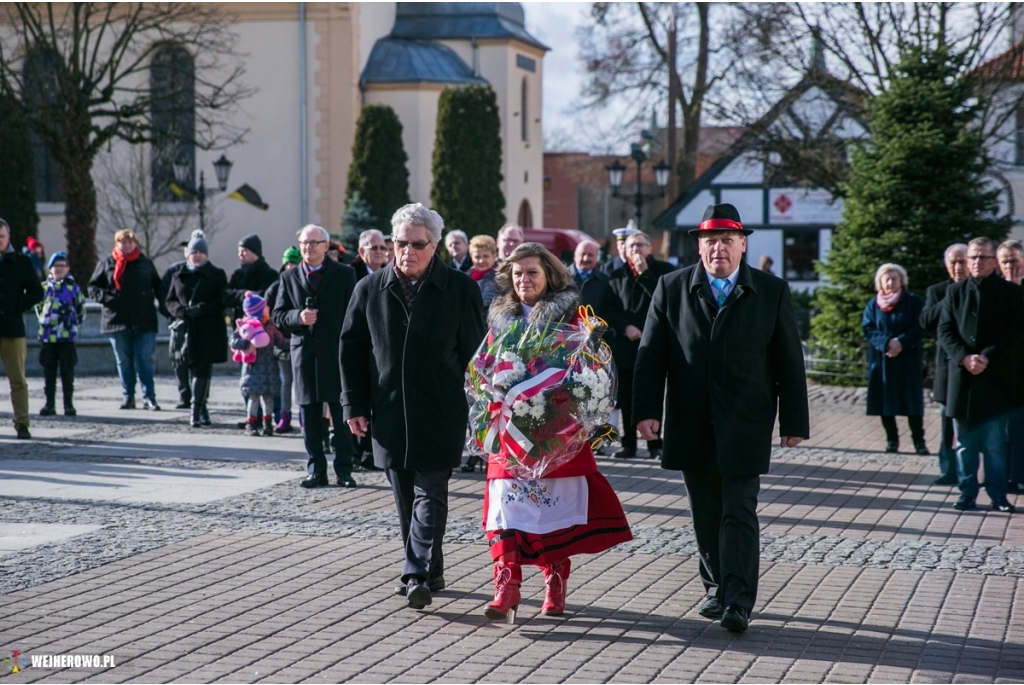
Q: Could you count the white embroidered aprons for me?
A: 1